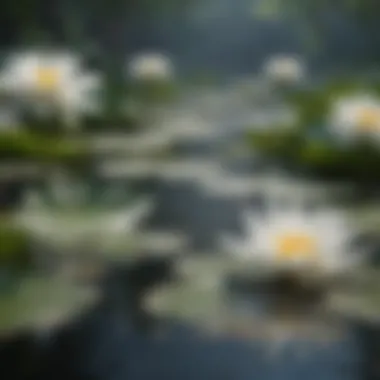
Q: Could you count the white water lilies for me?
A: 5